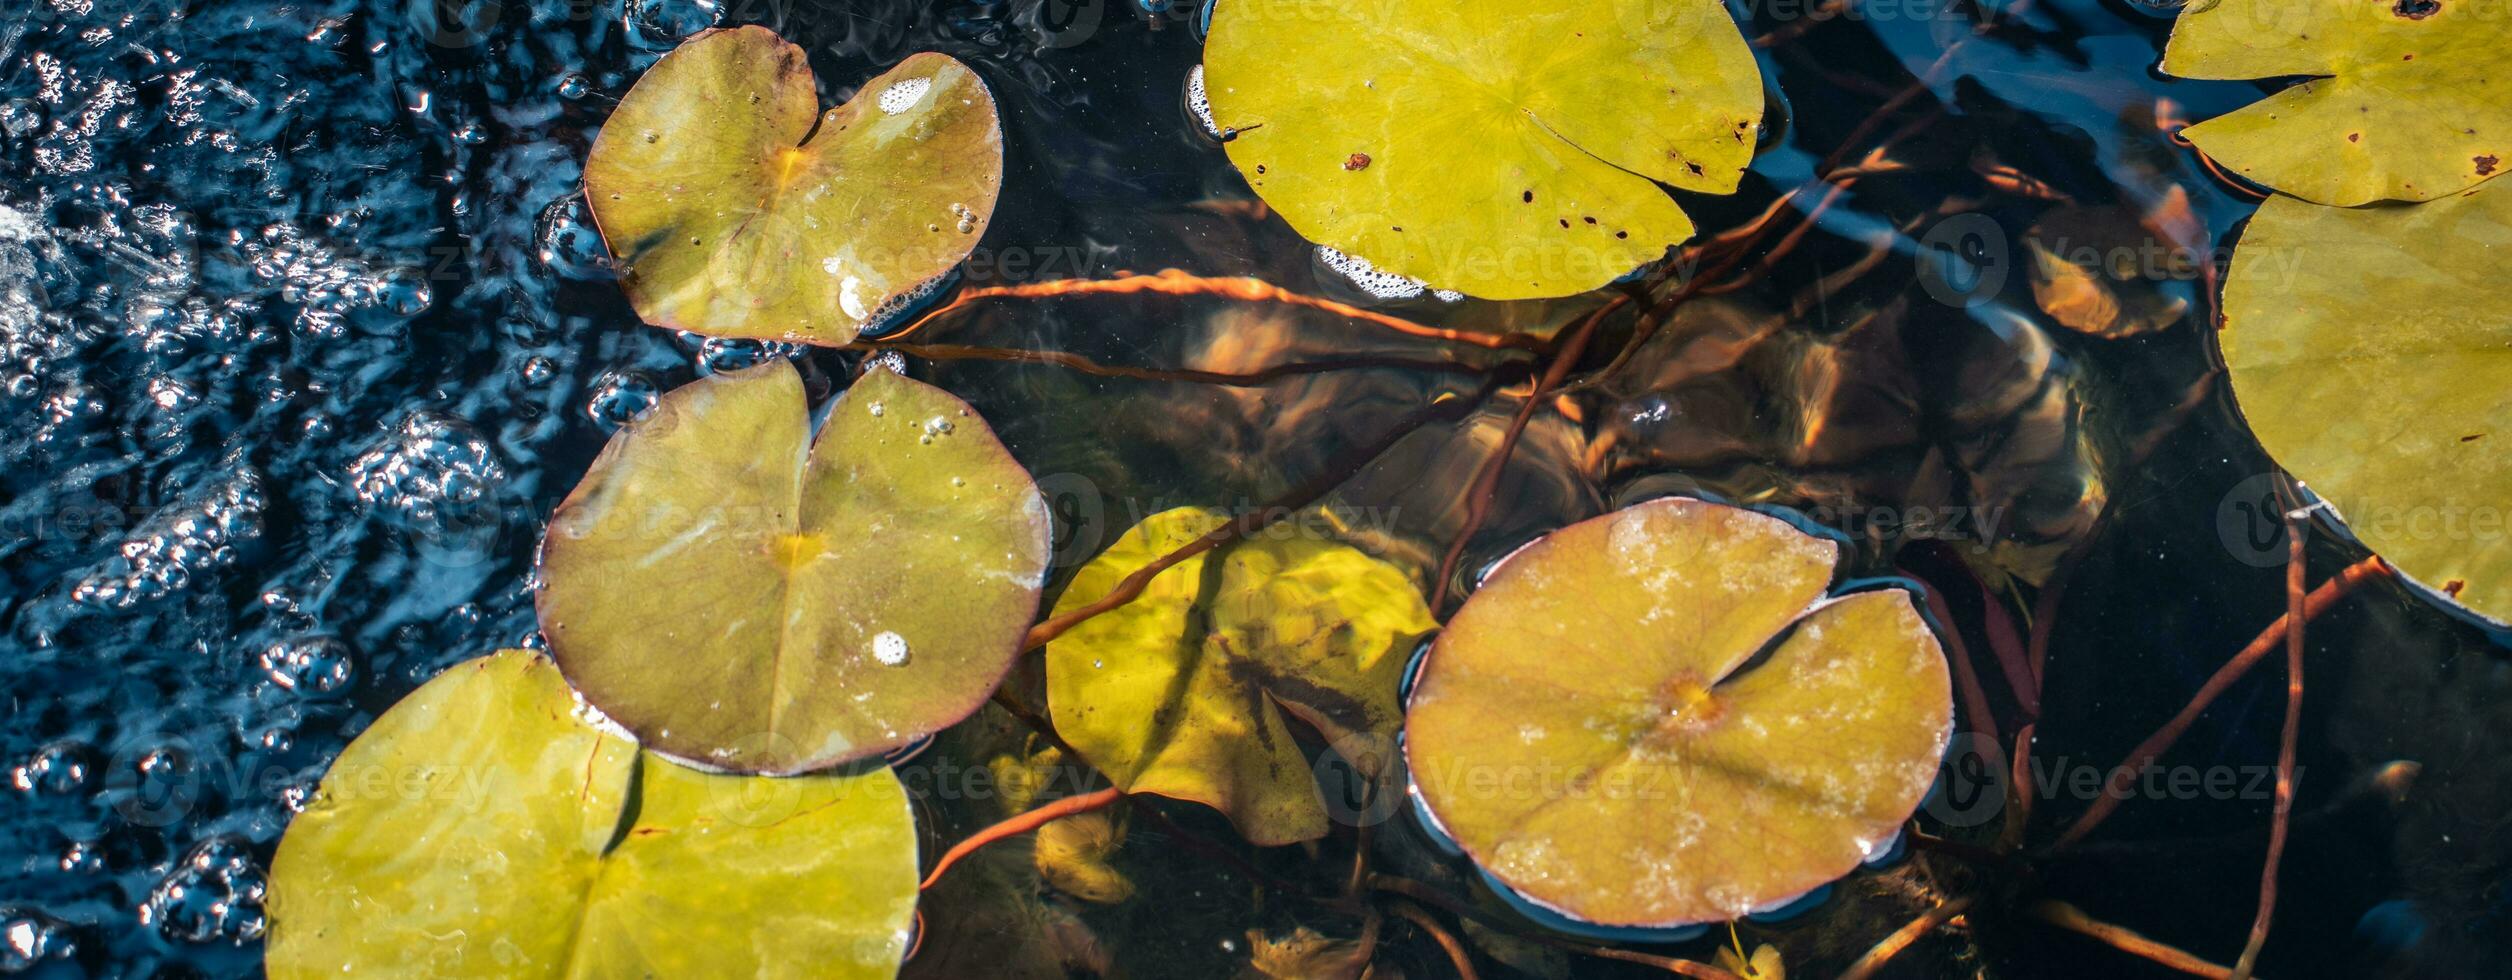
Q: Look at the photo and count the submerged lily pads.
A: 1